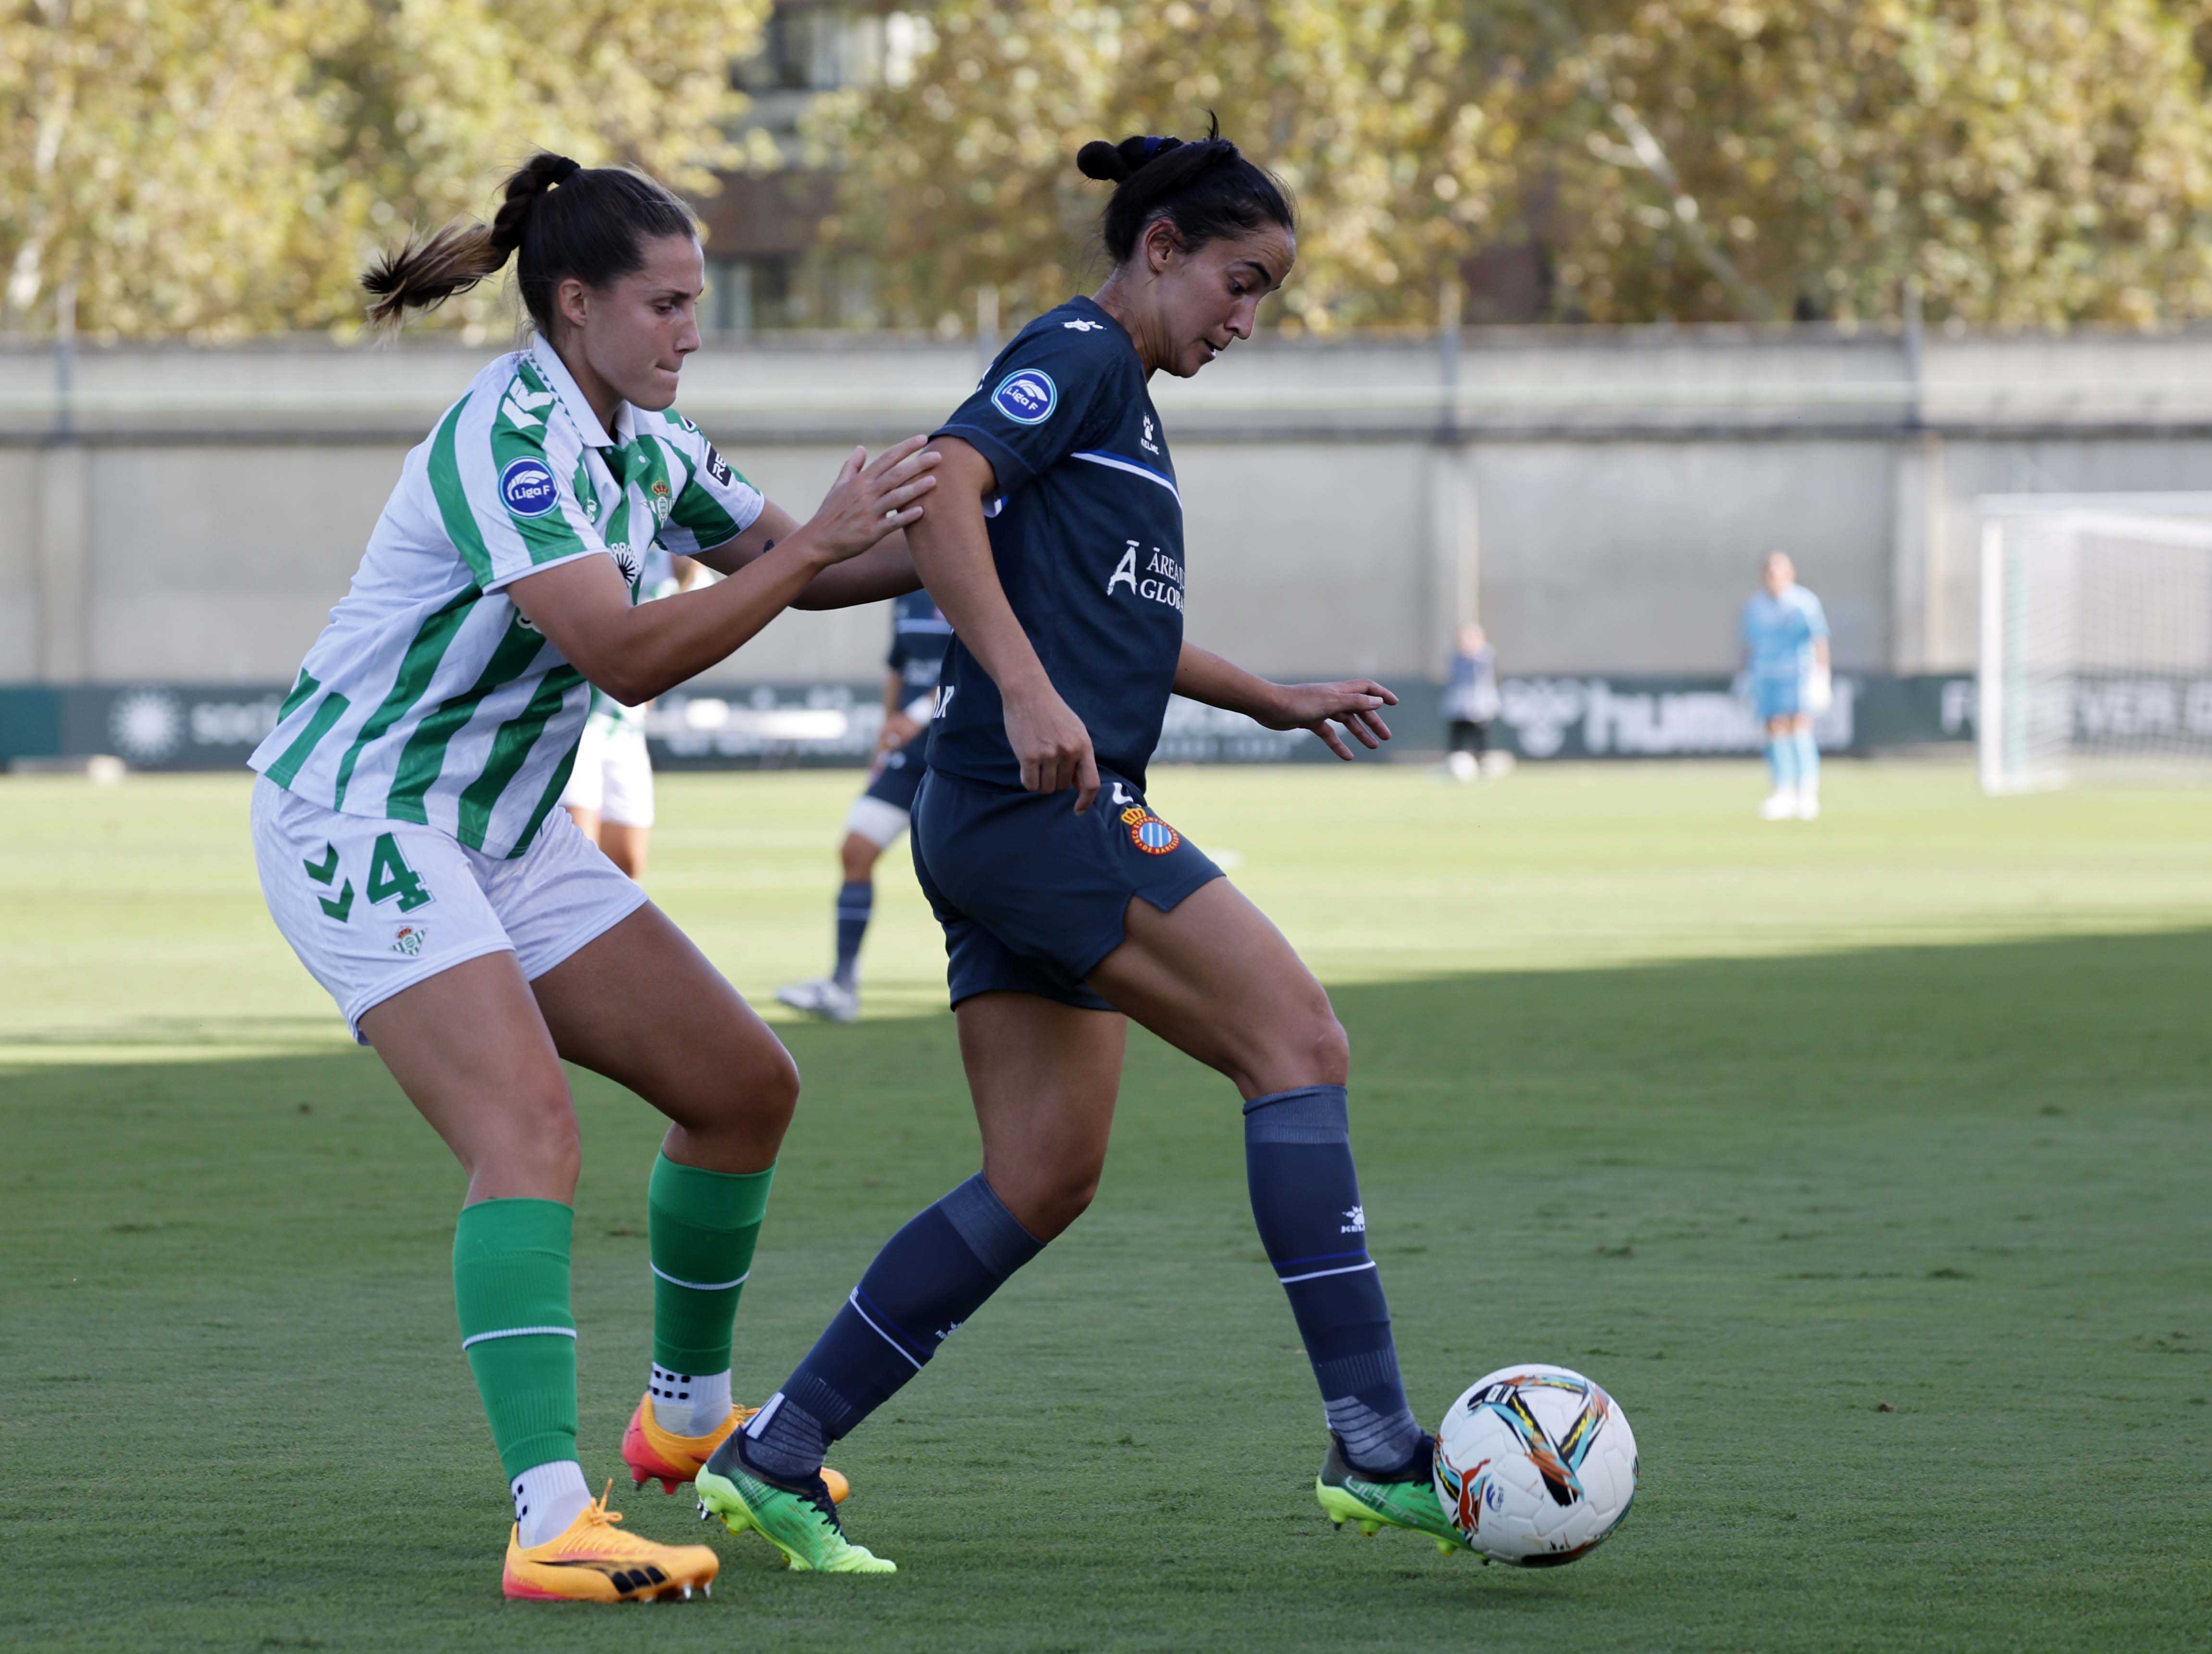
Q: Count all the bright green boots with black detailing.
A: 2